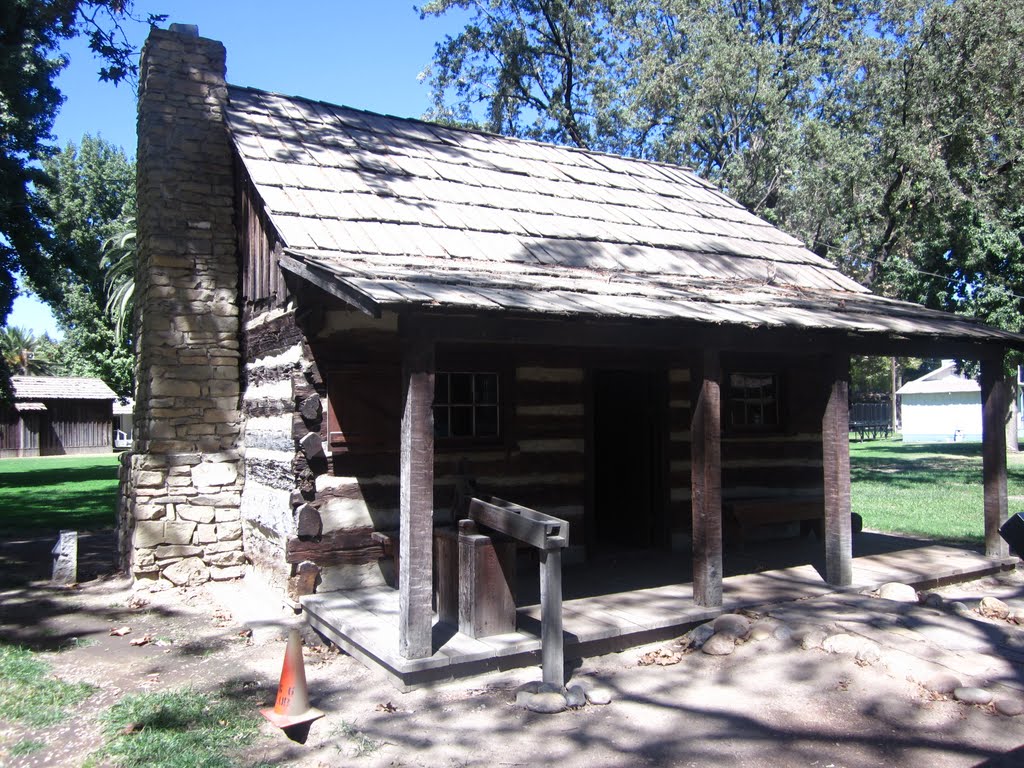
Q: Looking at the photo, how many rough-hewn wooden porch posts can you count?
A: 4